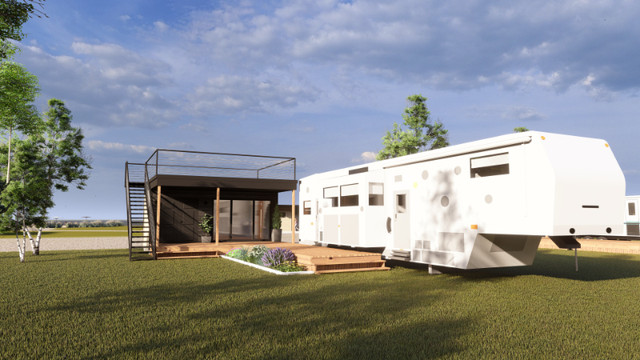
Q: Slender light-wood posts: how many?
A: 3